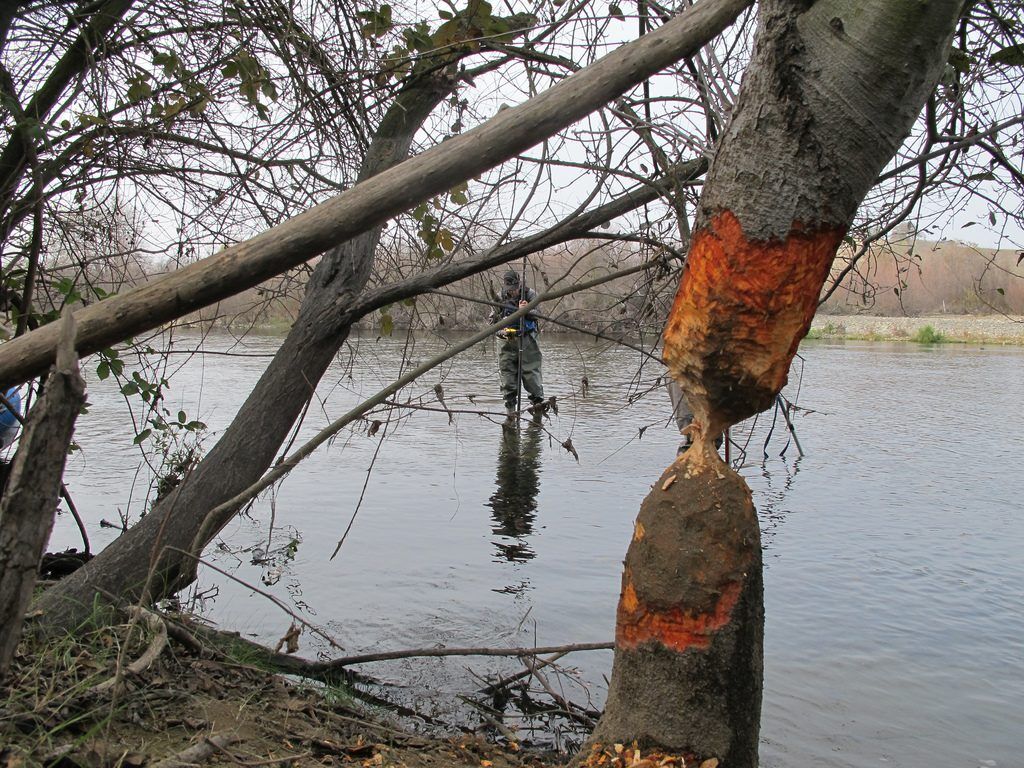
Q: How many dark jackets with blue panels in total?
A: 1